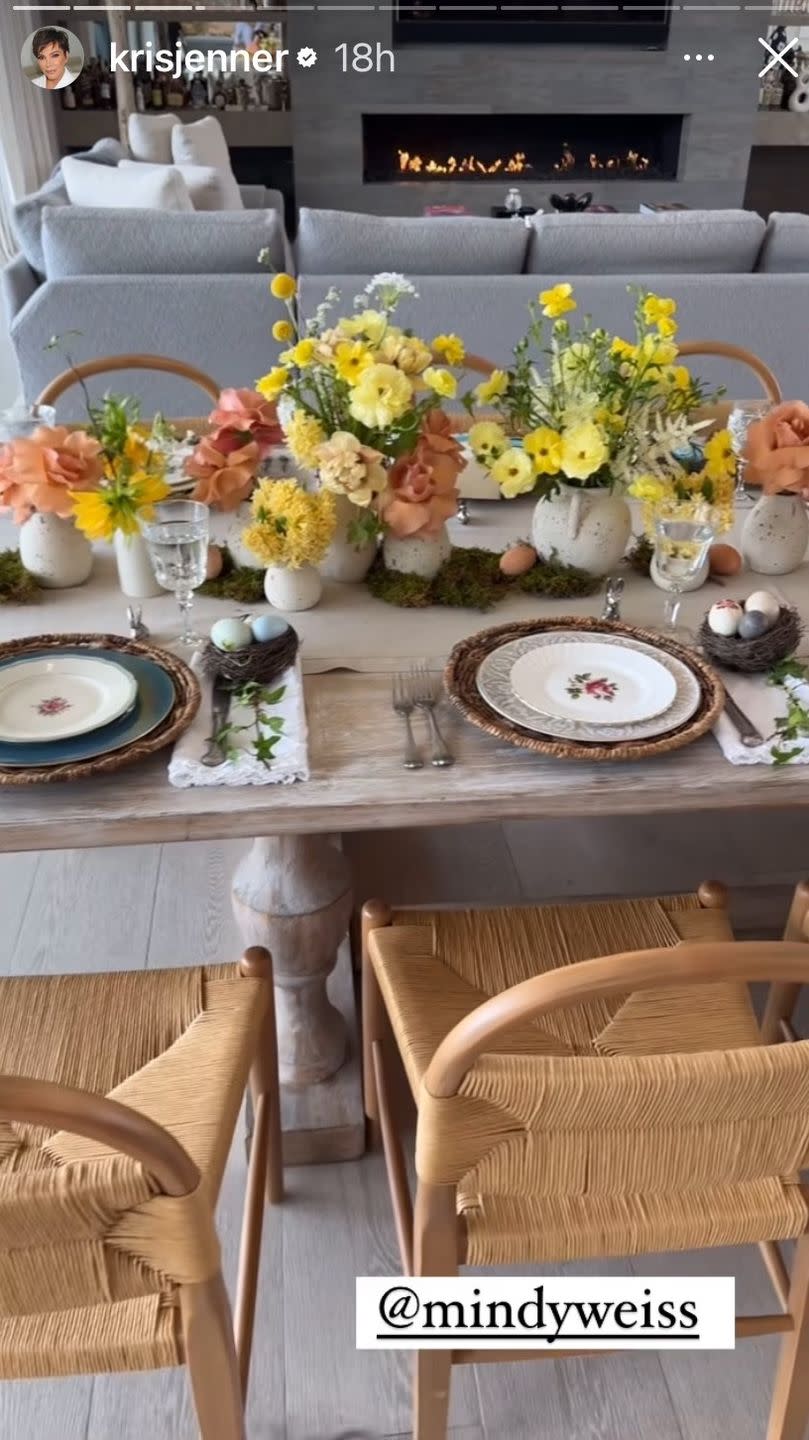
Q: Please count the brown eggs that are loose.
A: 3